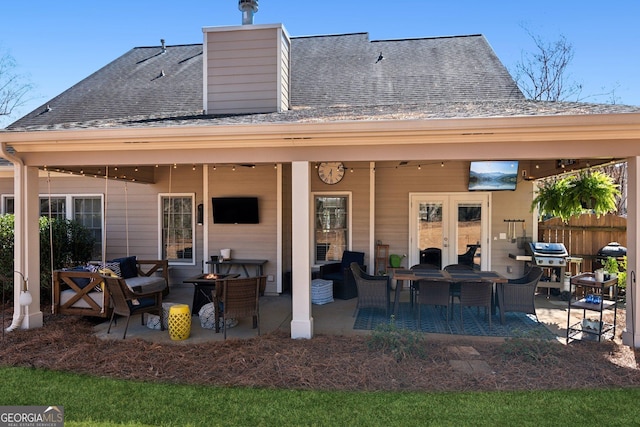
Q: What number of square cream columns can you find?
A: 3